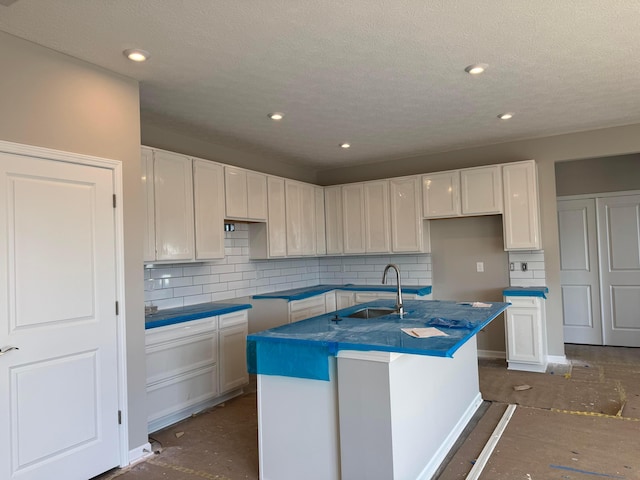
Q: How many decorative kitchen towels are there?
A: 0